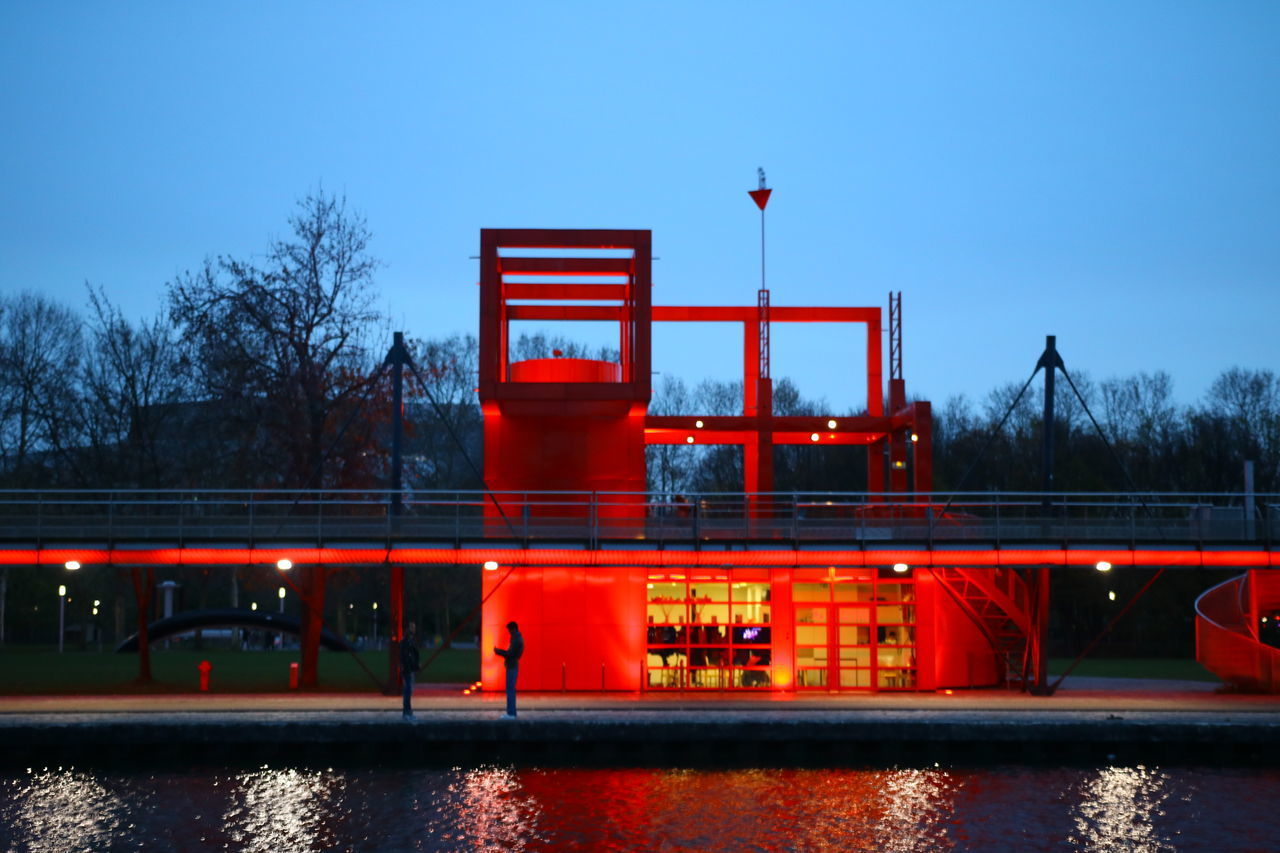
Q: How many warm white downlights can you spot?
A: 5